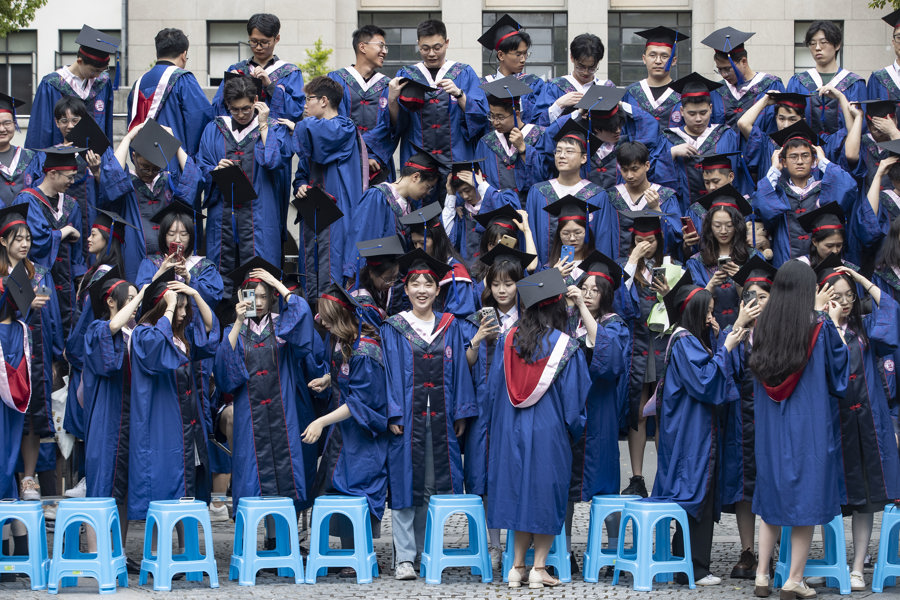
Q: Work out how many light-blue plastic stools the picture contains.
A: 11